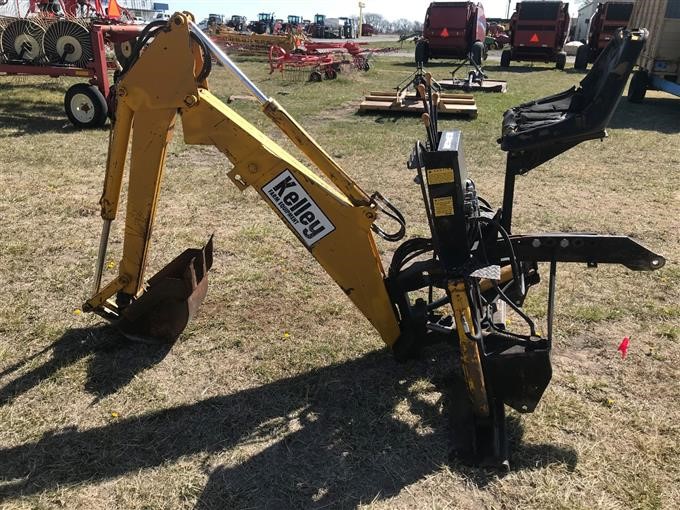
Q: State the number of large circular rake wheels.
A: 2